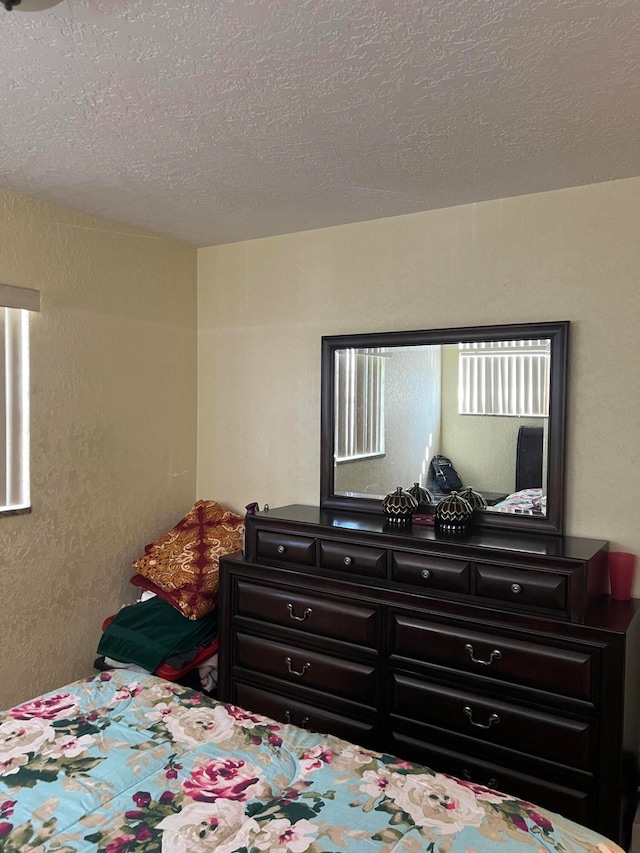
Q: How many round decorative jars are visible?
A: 2